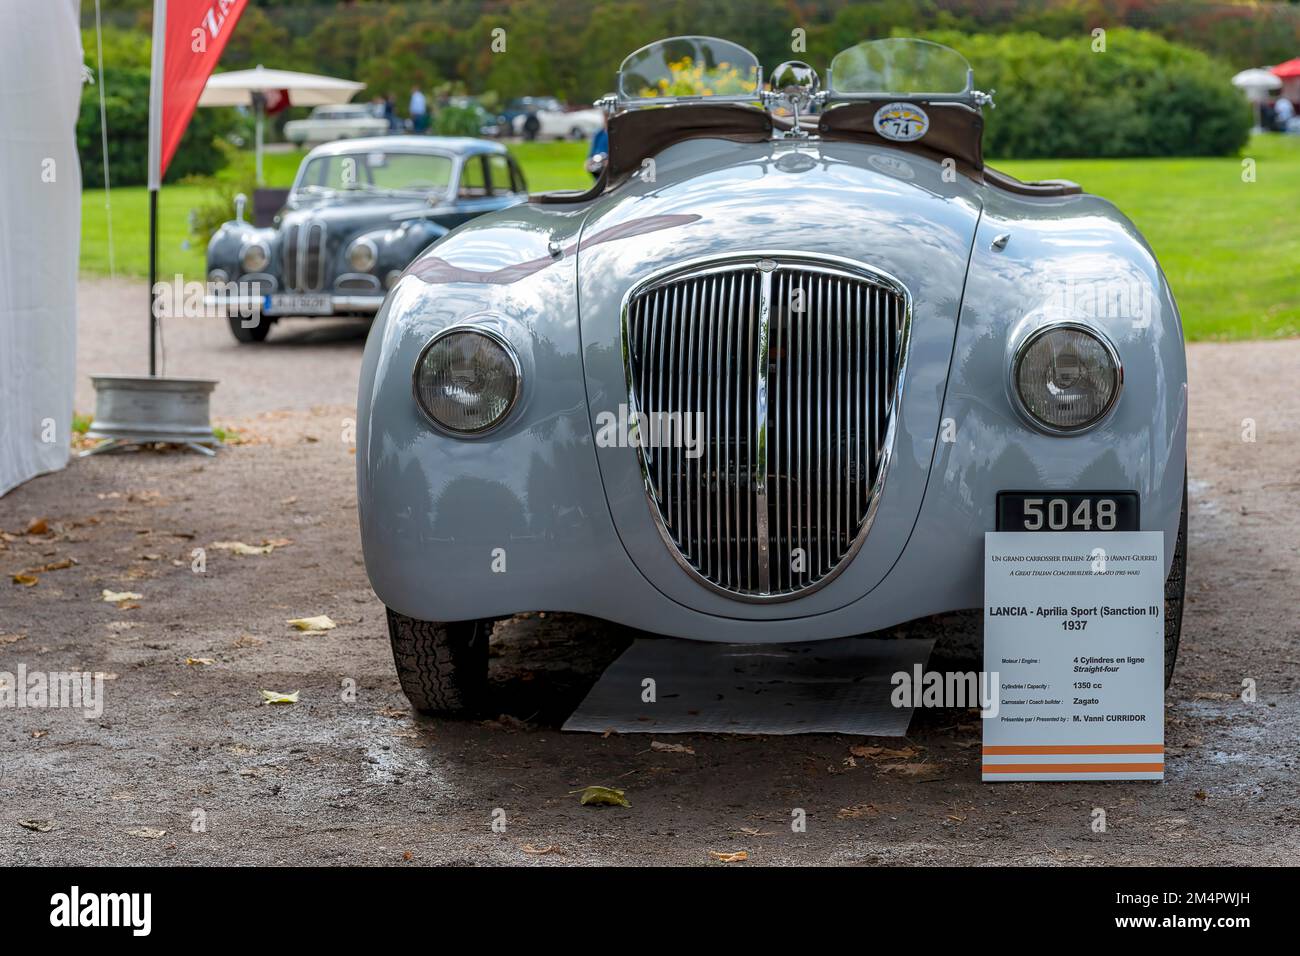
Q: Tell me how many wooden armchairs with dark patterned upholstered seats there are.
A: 0